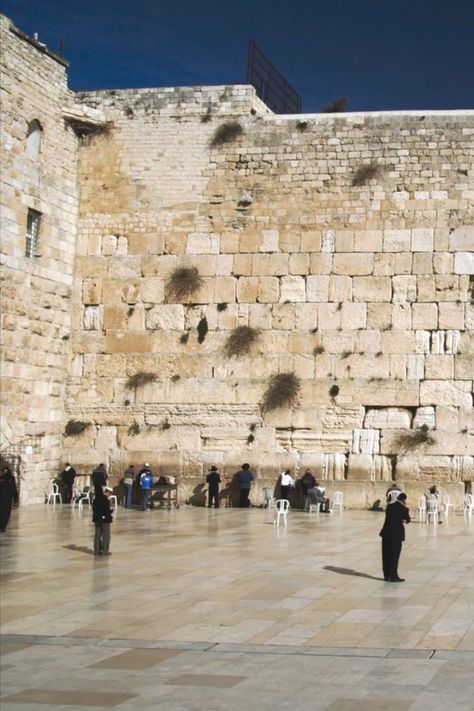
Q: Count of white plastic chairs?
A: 12